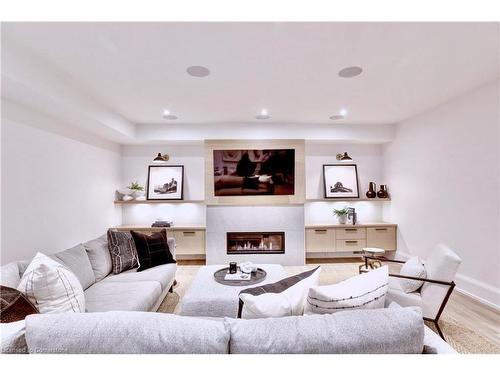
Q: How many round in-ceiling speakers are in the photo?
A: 5